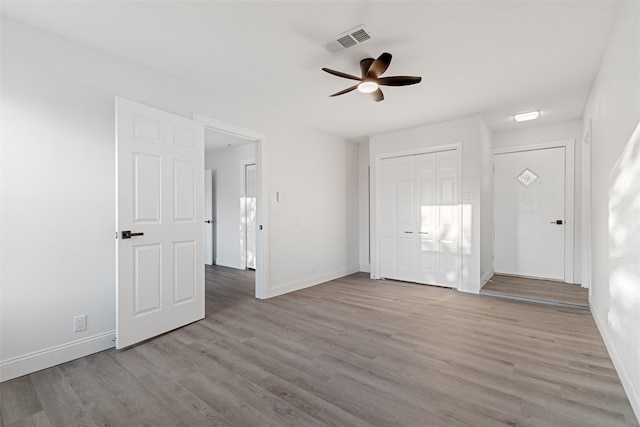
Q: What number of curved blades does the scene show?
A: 5